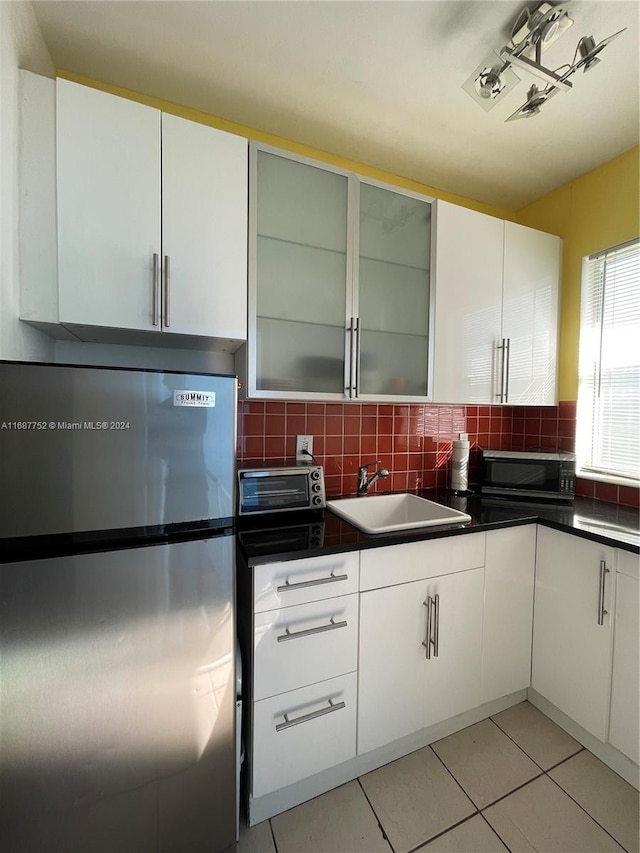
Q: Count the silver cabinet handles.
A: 12